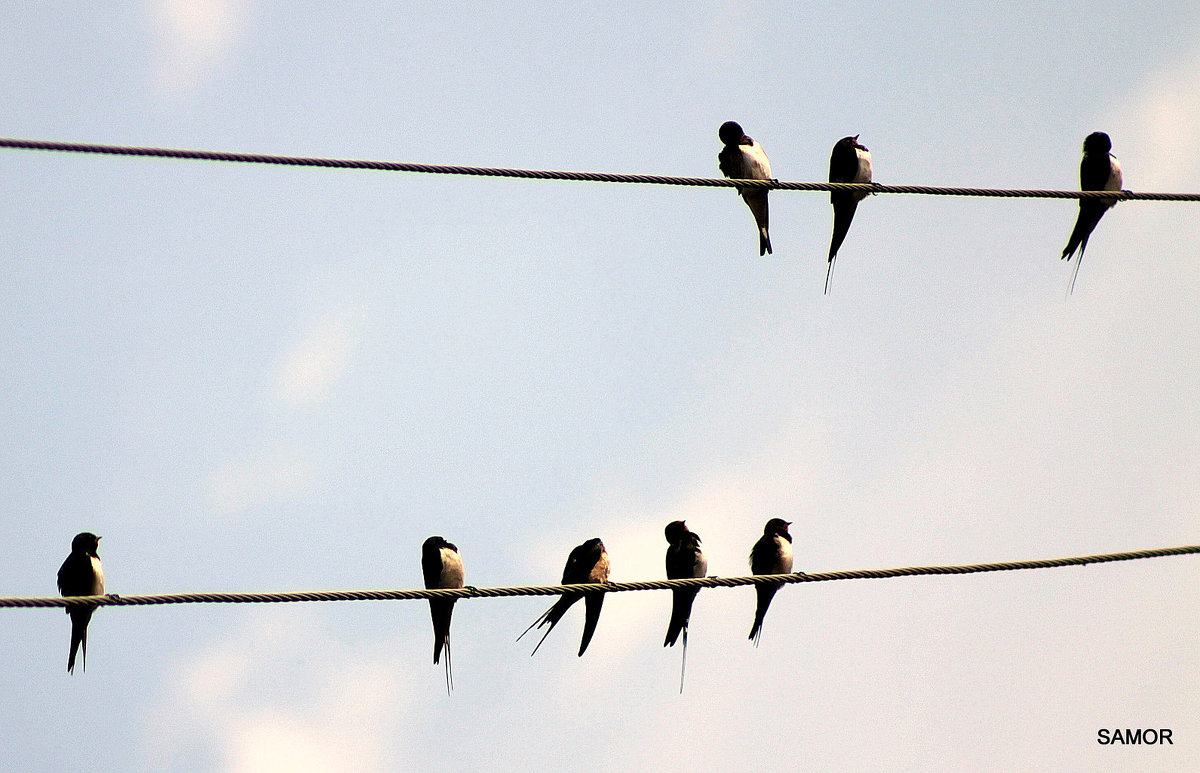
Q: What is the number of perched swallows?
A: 8